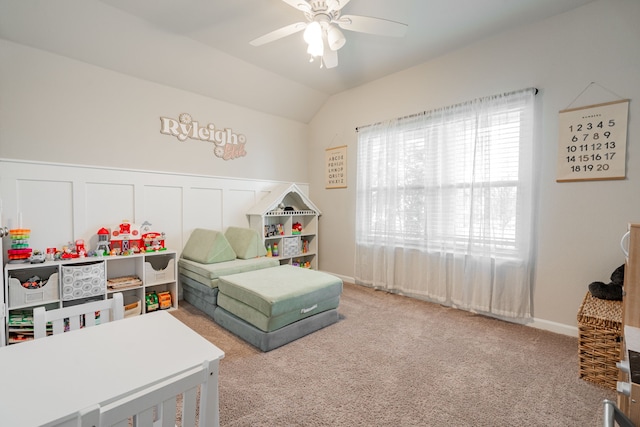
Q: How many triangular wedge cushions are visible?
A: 2